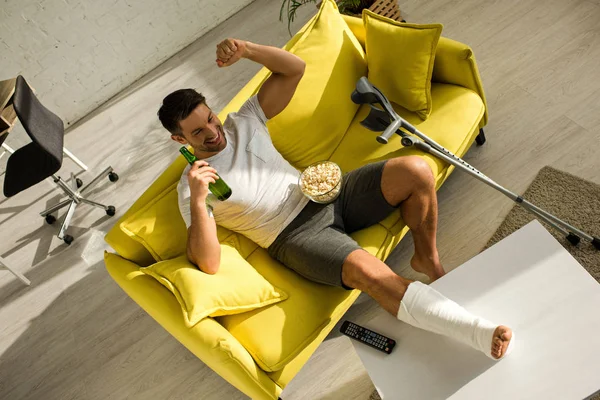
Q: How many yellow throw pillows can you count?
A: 2